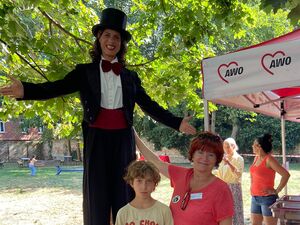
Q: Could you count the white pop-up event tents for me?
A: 1